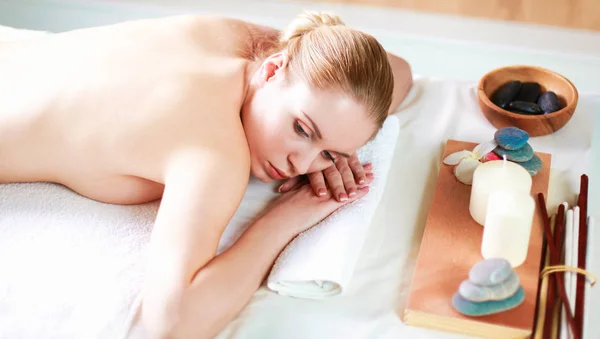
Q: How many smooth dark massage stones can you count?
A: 4